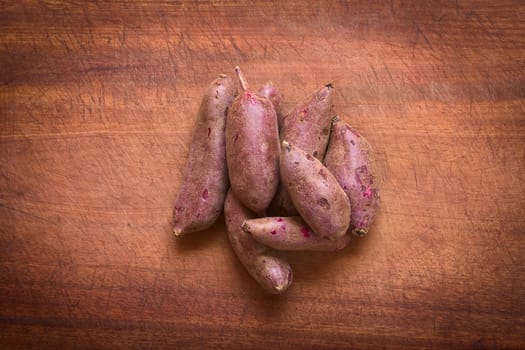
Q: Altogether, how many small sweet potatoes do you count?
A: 8